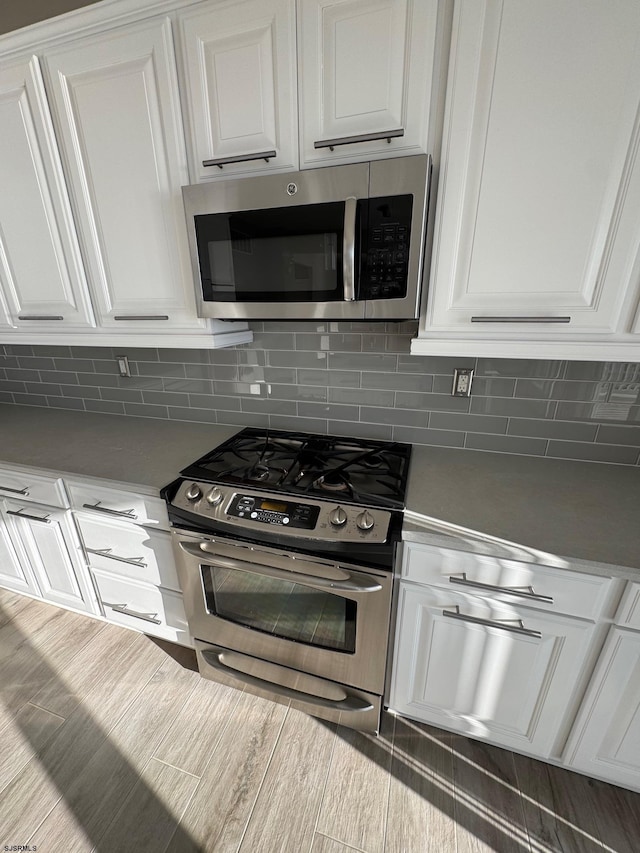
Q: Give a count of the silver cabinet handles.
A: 12